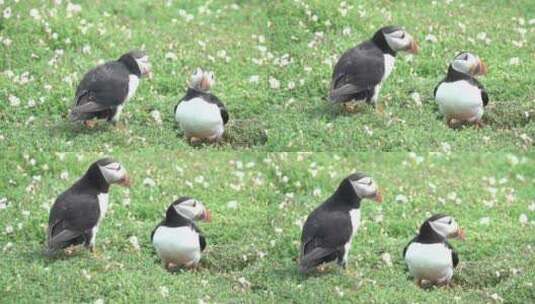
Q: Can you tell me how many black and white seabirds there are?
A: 8